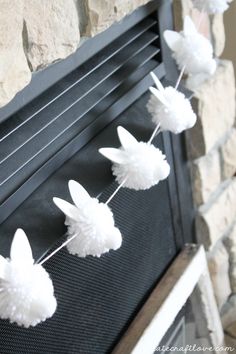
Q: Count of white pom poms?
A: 6